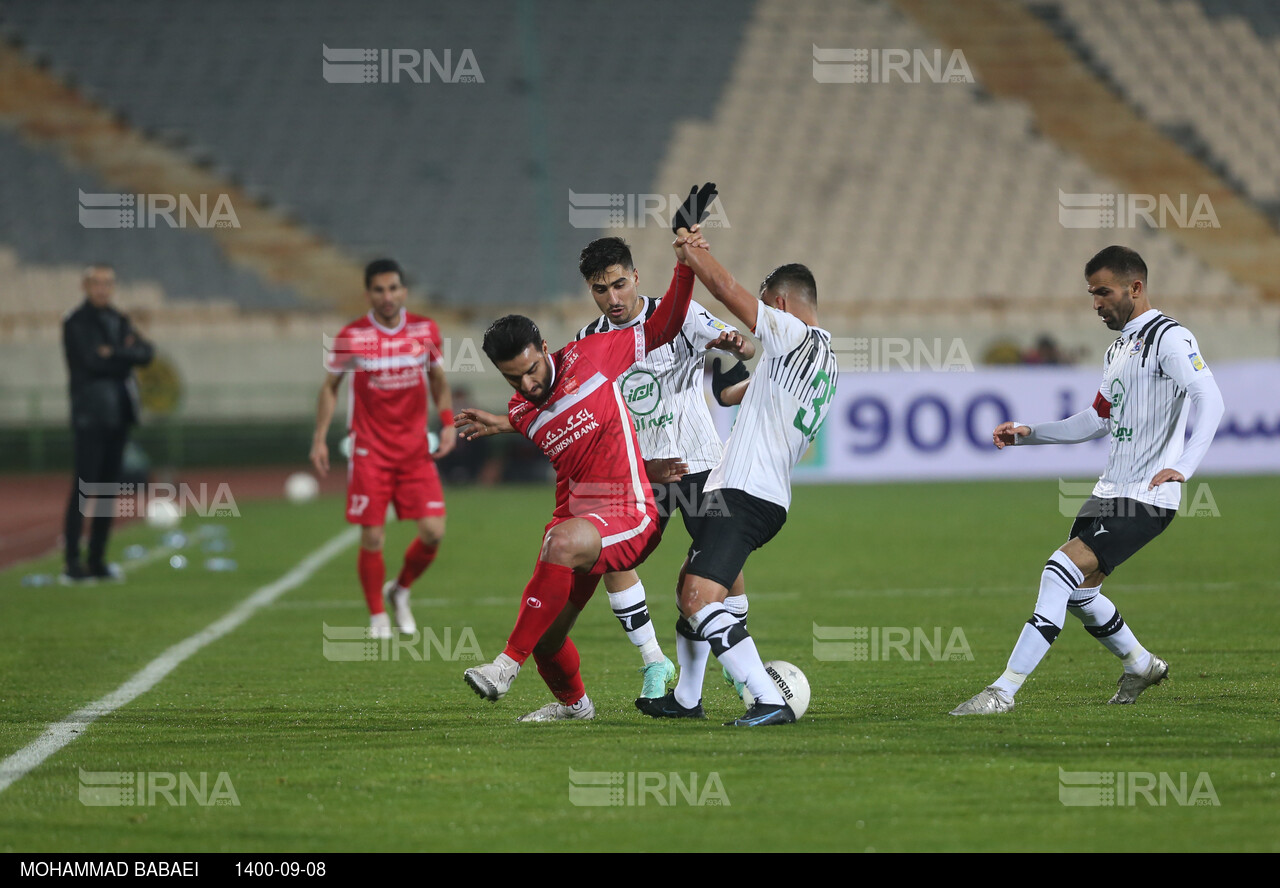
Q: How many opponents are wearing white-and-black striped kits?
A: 3